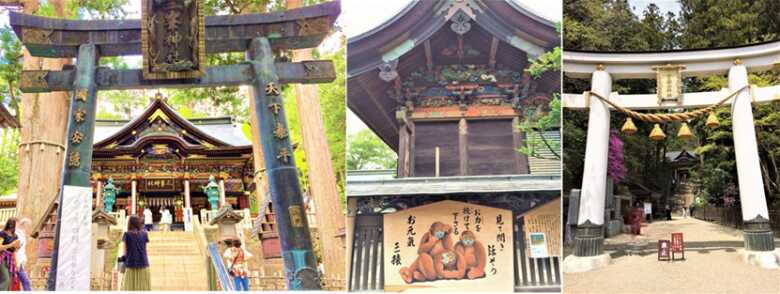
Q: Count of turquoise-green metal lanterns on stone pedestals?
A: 2